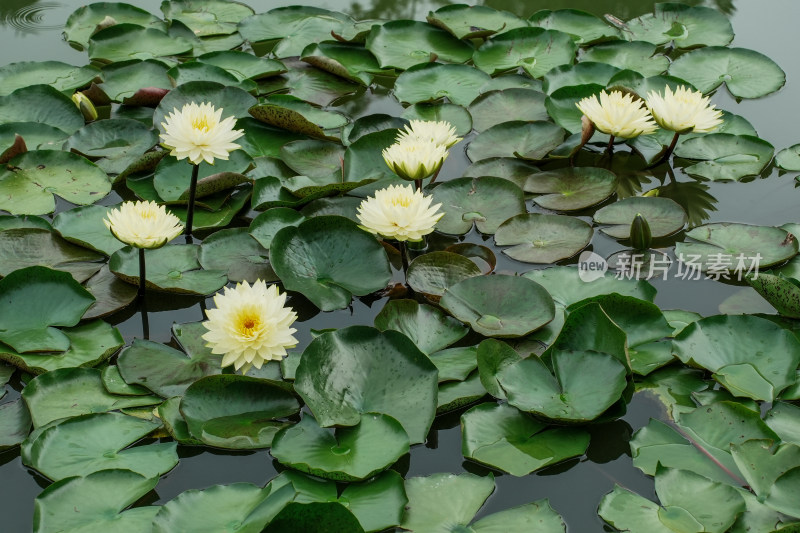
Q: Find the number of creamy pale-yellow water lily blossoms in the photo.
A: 8